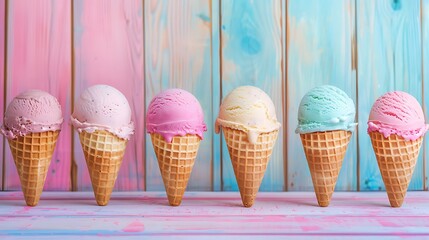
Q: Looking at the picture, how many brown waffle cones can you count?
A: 6